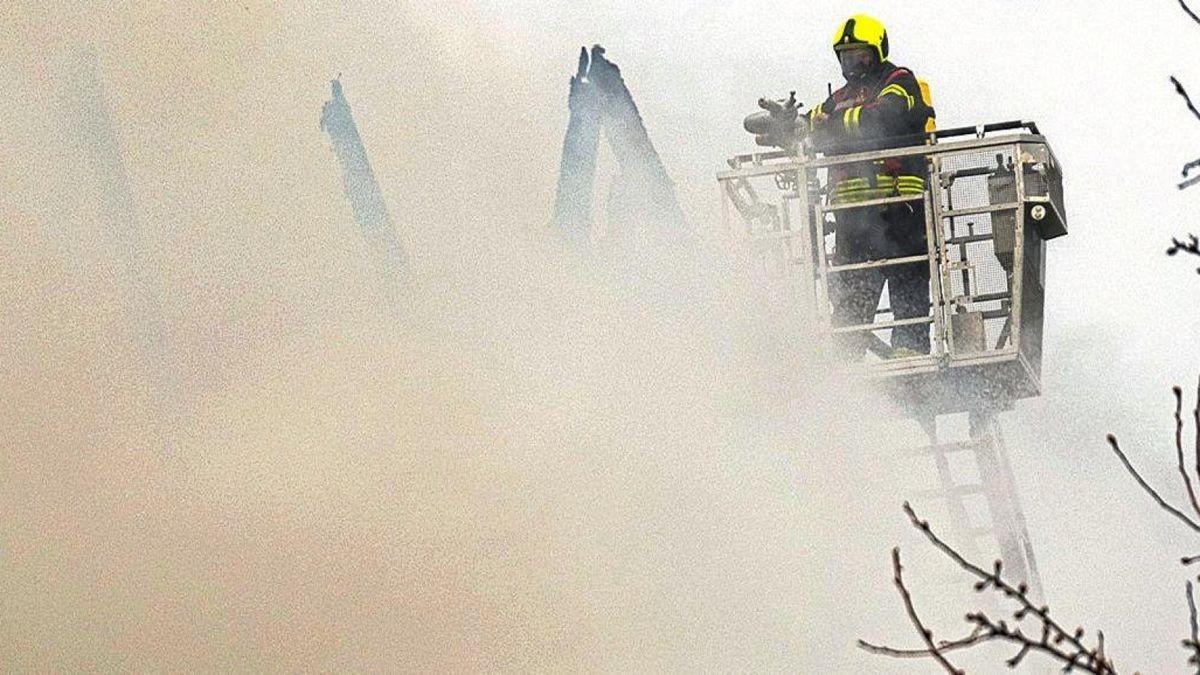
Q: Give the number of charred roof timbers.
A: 4